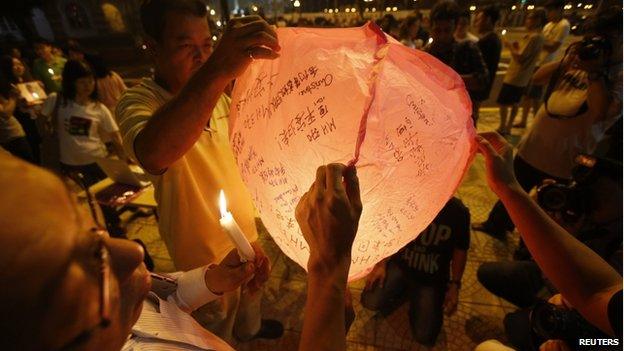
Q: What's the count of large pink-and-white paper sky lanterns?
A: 1